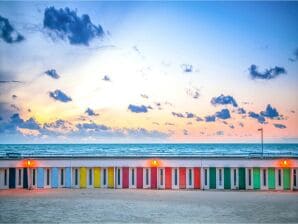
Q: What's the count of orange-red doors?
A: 3